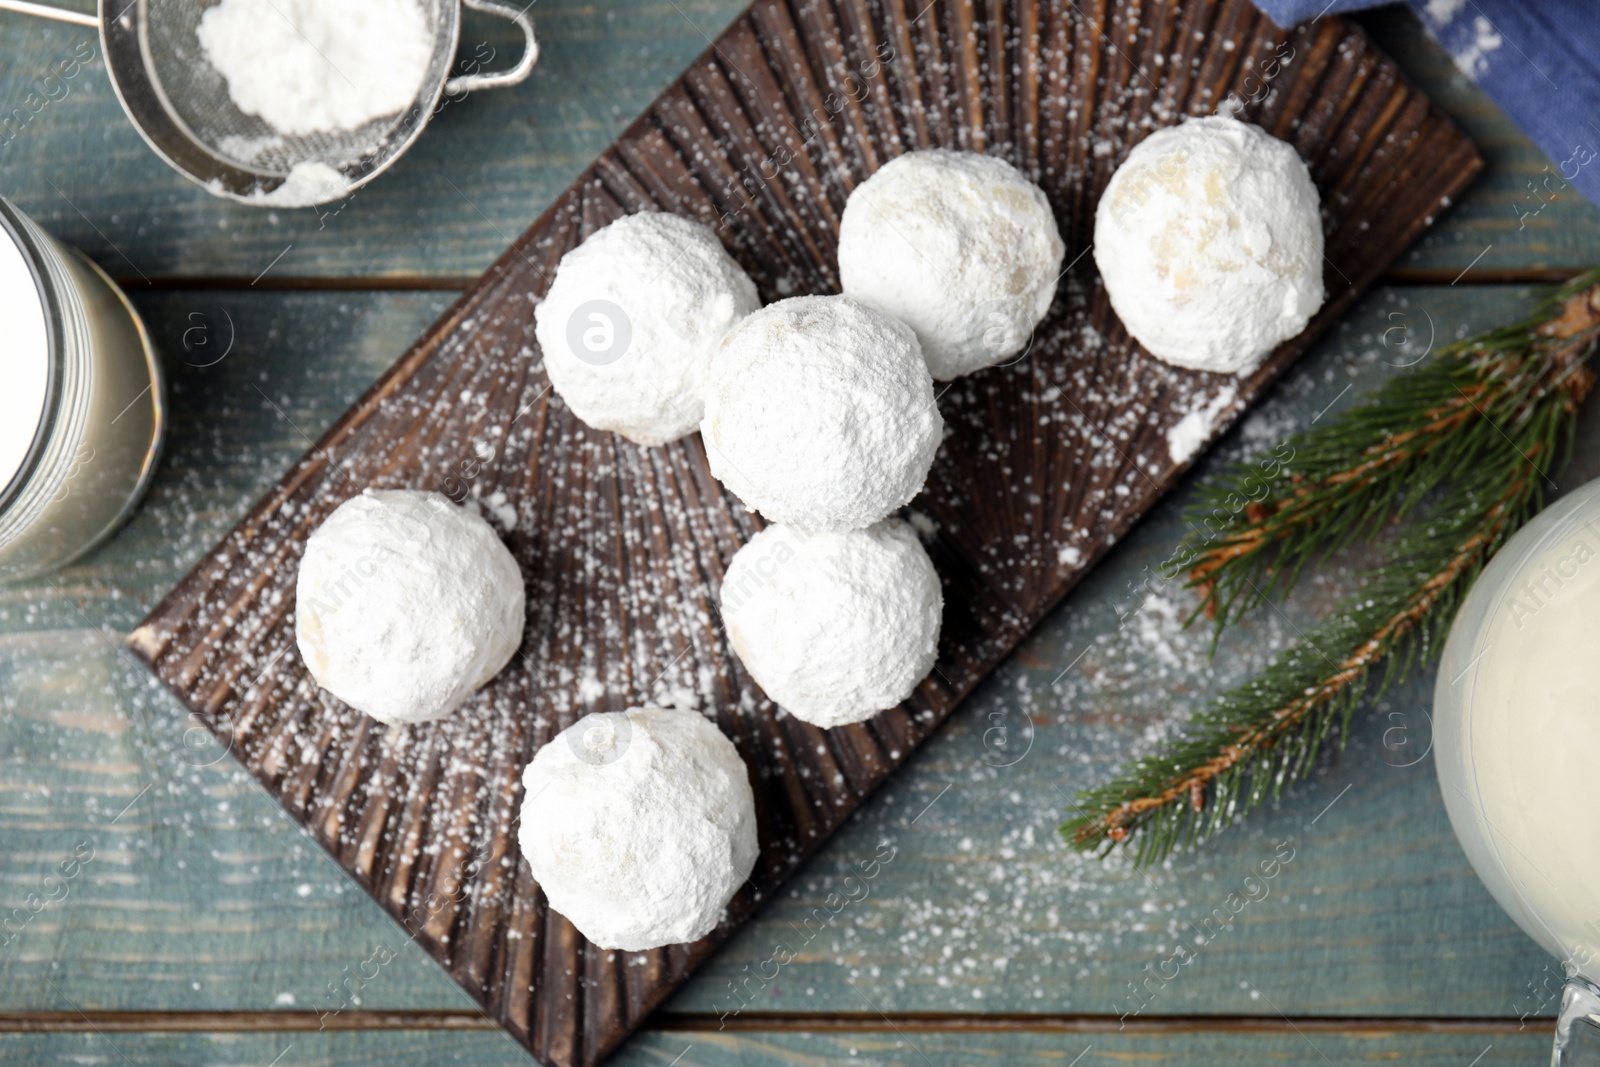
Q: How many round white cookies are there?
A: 7